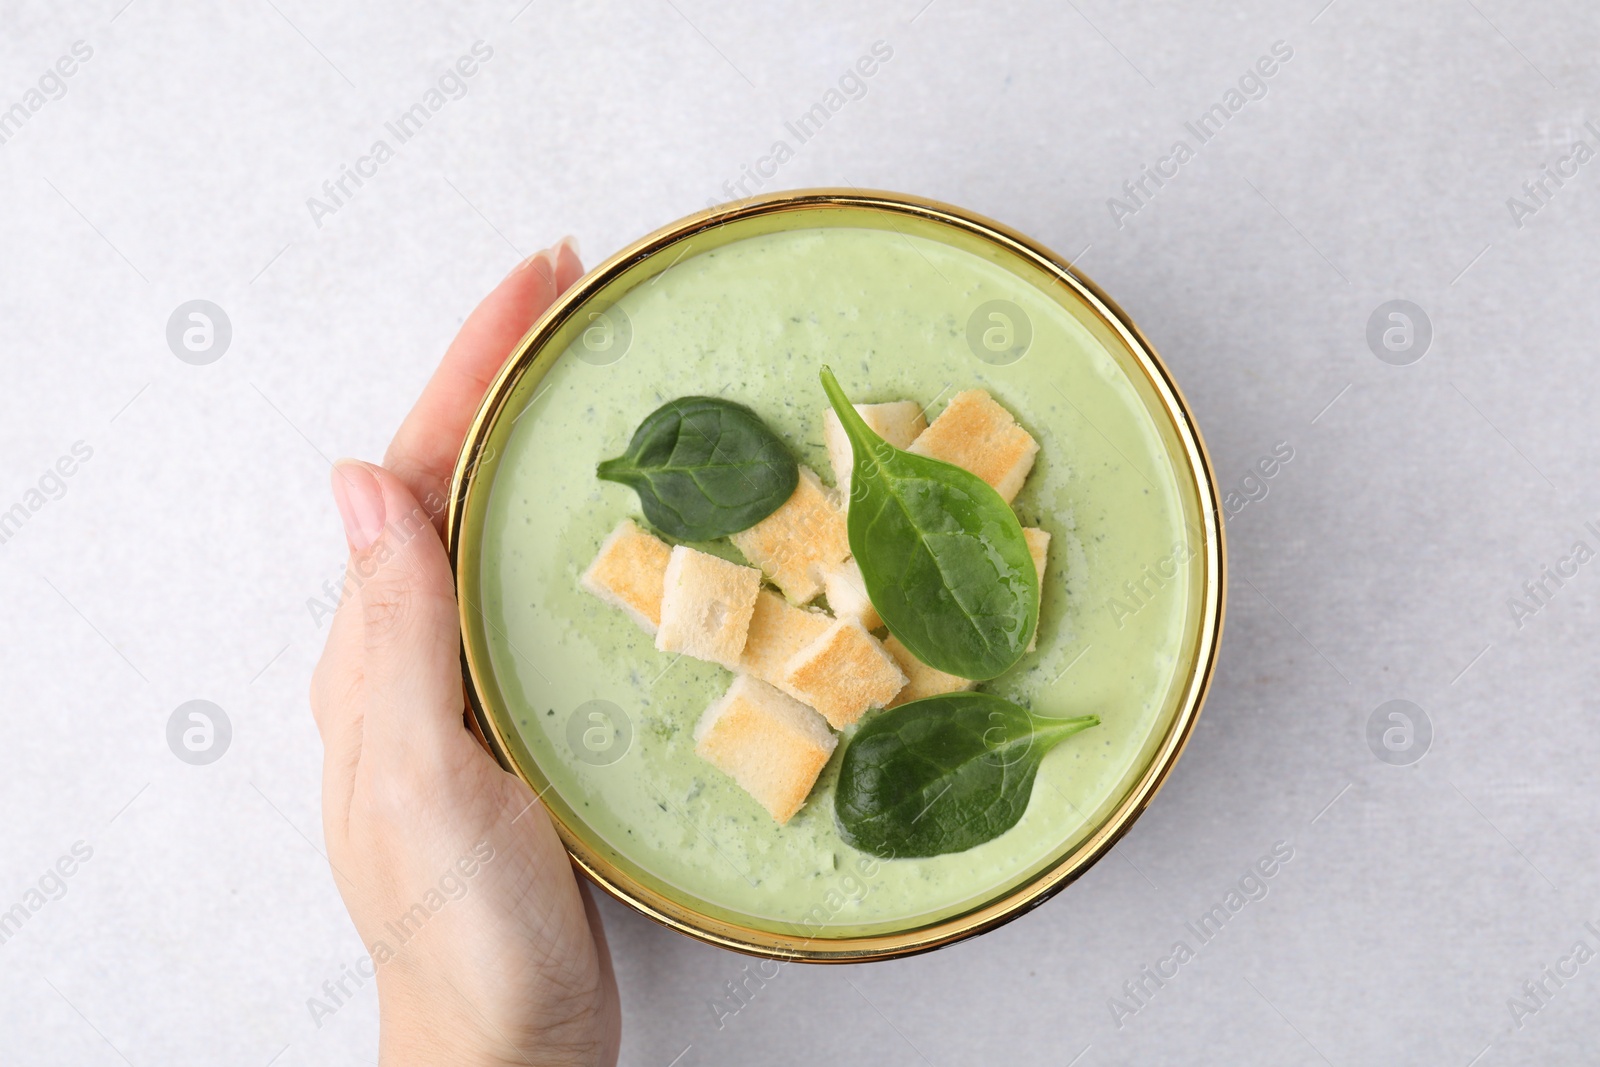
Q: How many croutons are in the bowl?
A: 11